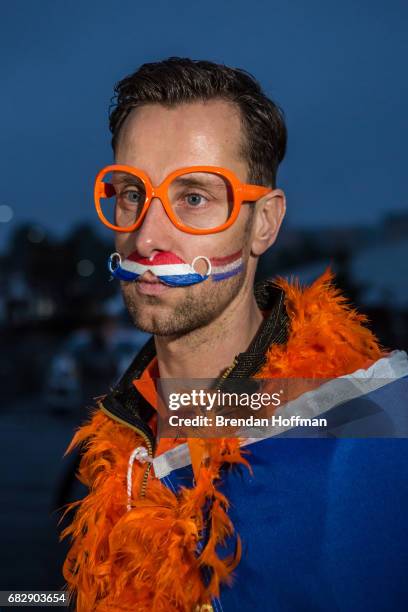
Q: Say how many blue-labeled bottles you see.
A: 0